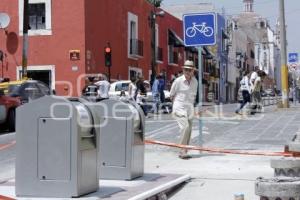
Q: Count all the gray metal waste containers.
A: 2